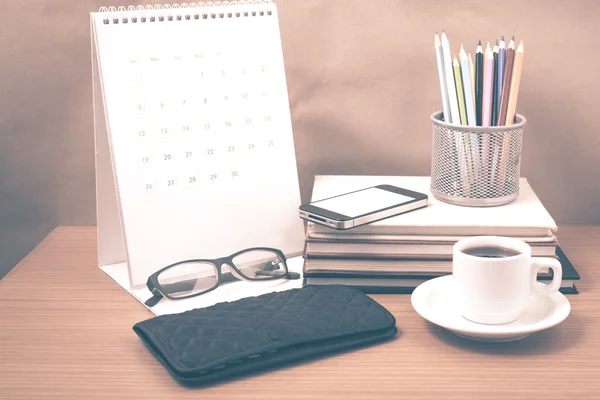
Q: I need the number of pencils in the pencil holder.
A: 12